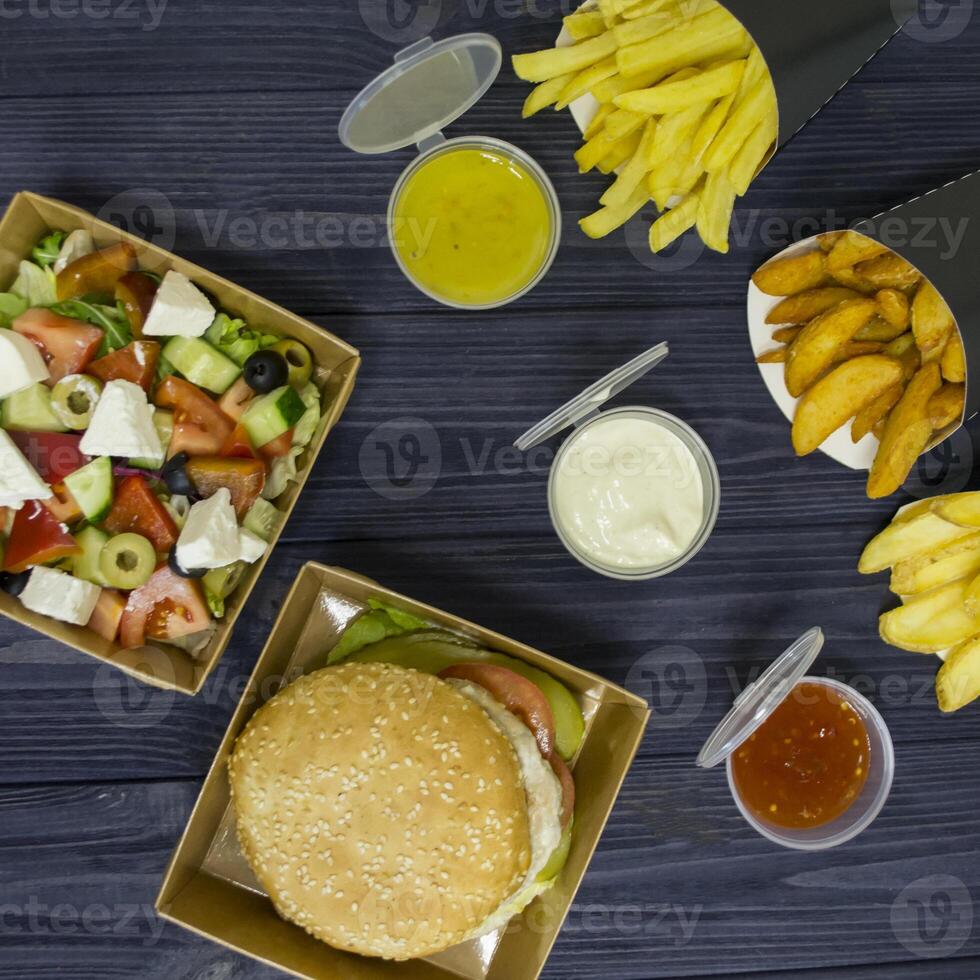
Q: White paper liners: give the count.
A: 3